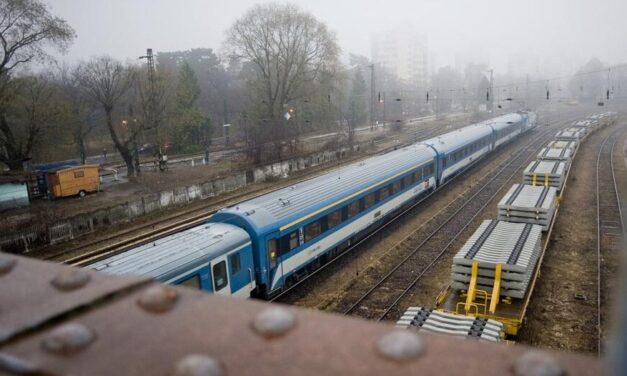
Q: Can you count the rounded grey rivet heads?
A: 8